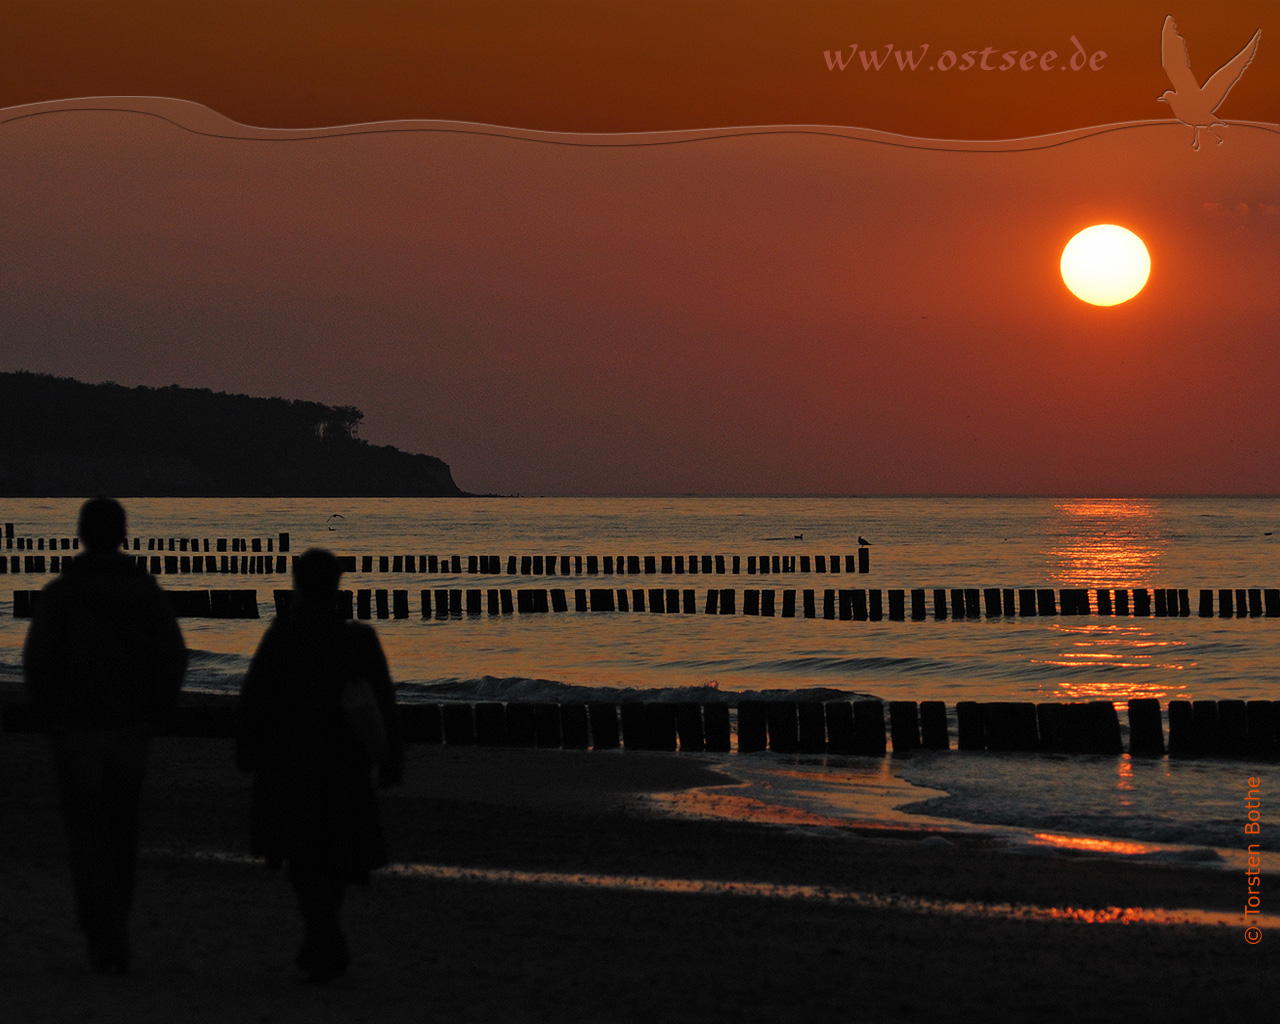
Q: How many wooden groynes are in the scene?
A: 4